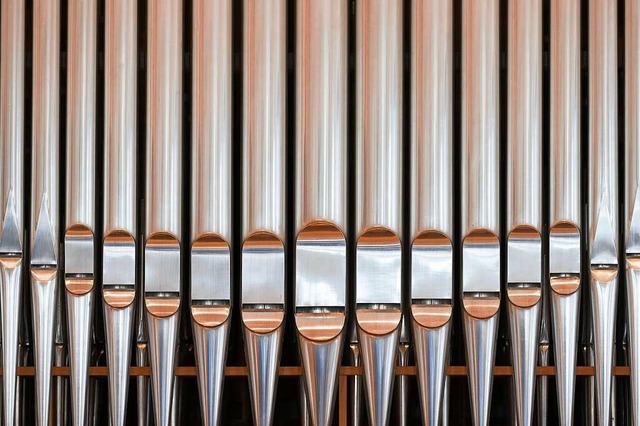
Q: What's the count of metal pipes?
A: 15